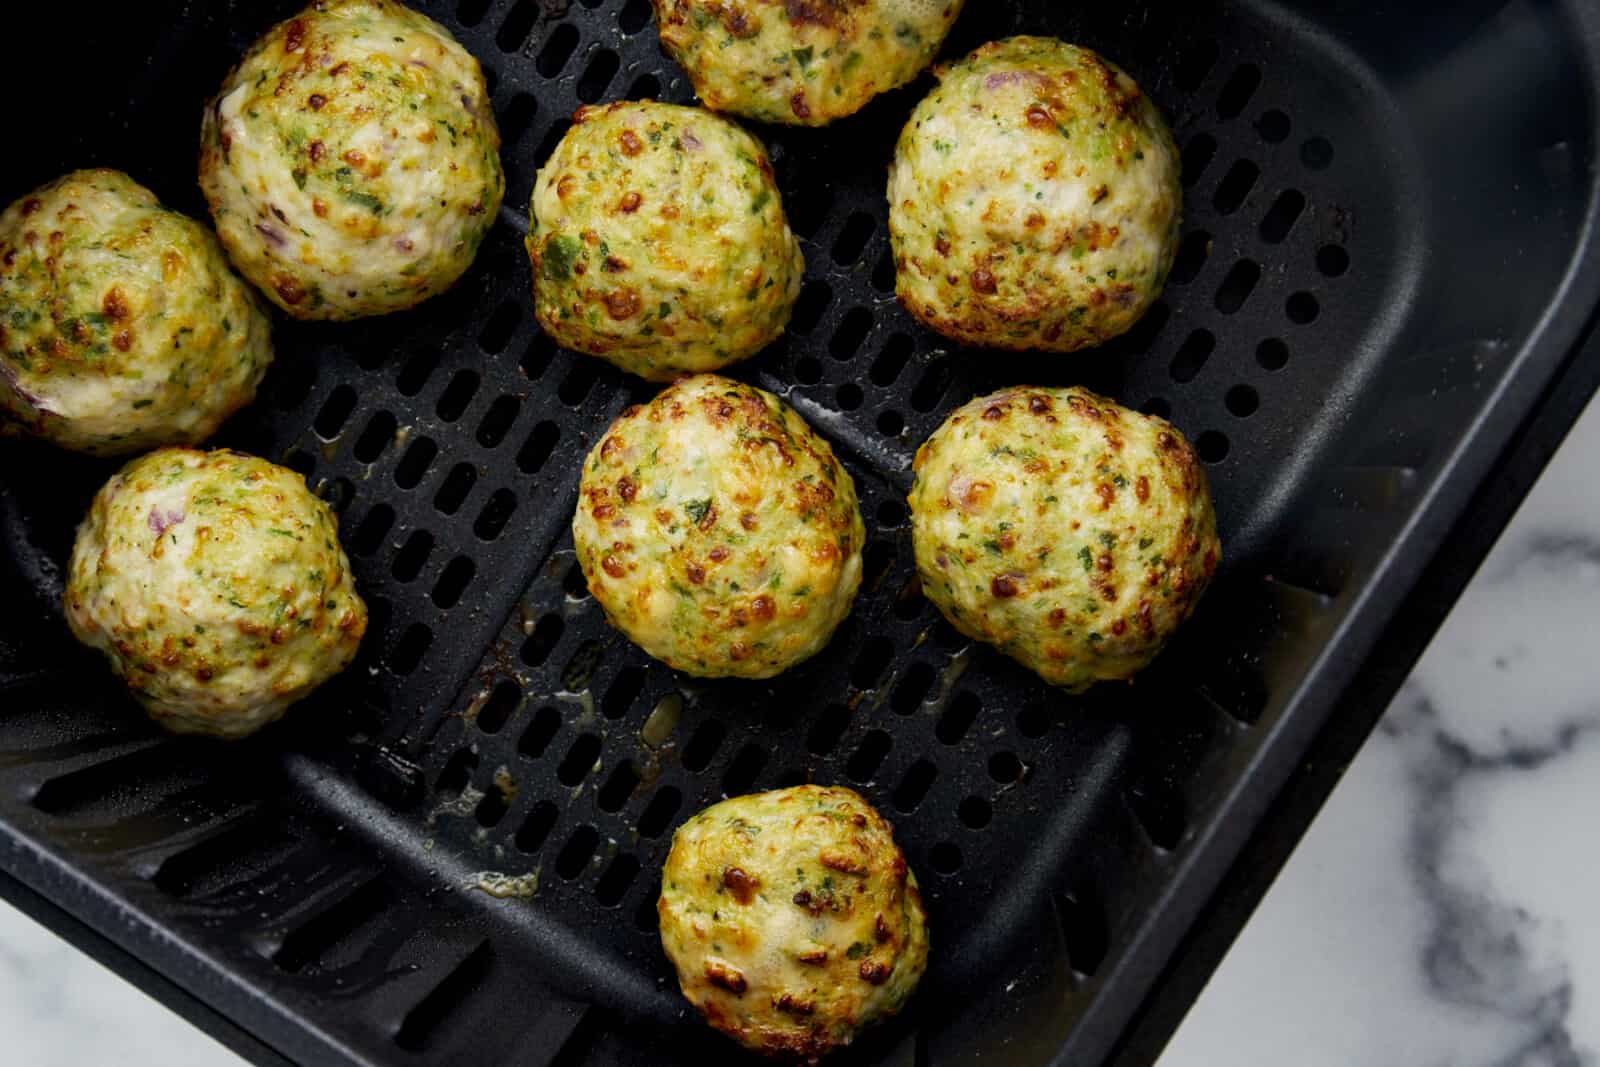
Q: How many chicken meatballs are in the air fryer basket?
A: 9